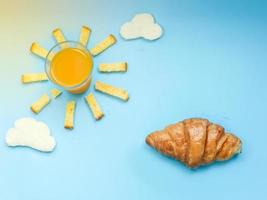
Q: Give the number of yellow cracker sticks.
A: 10